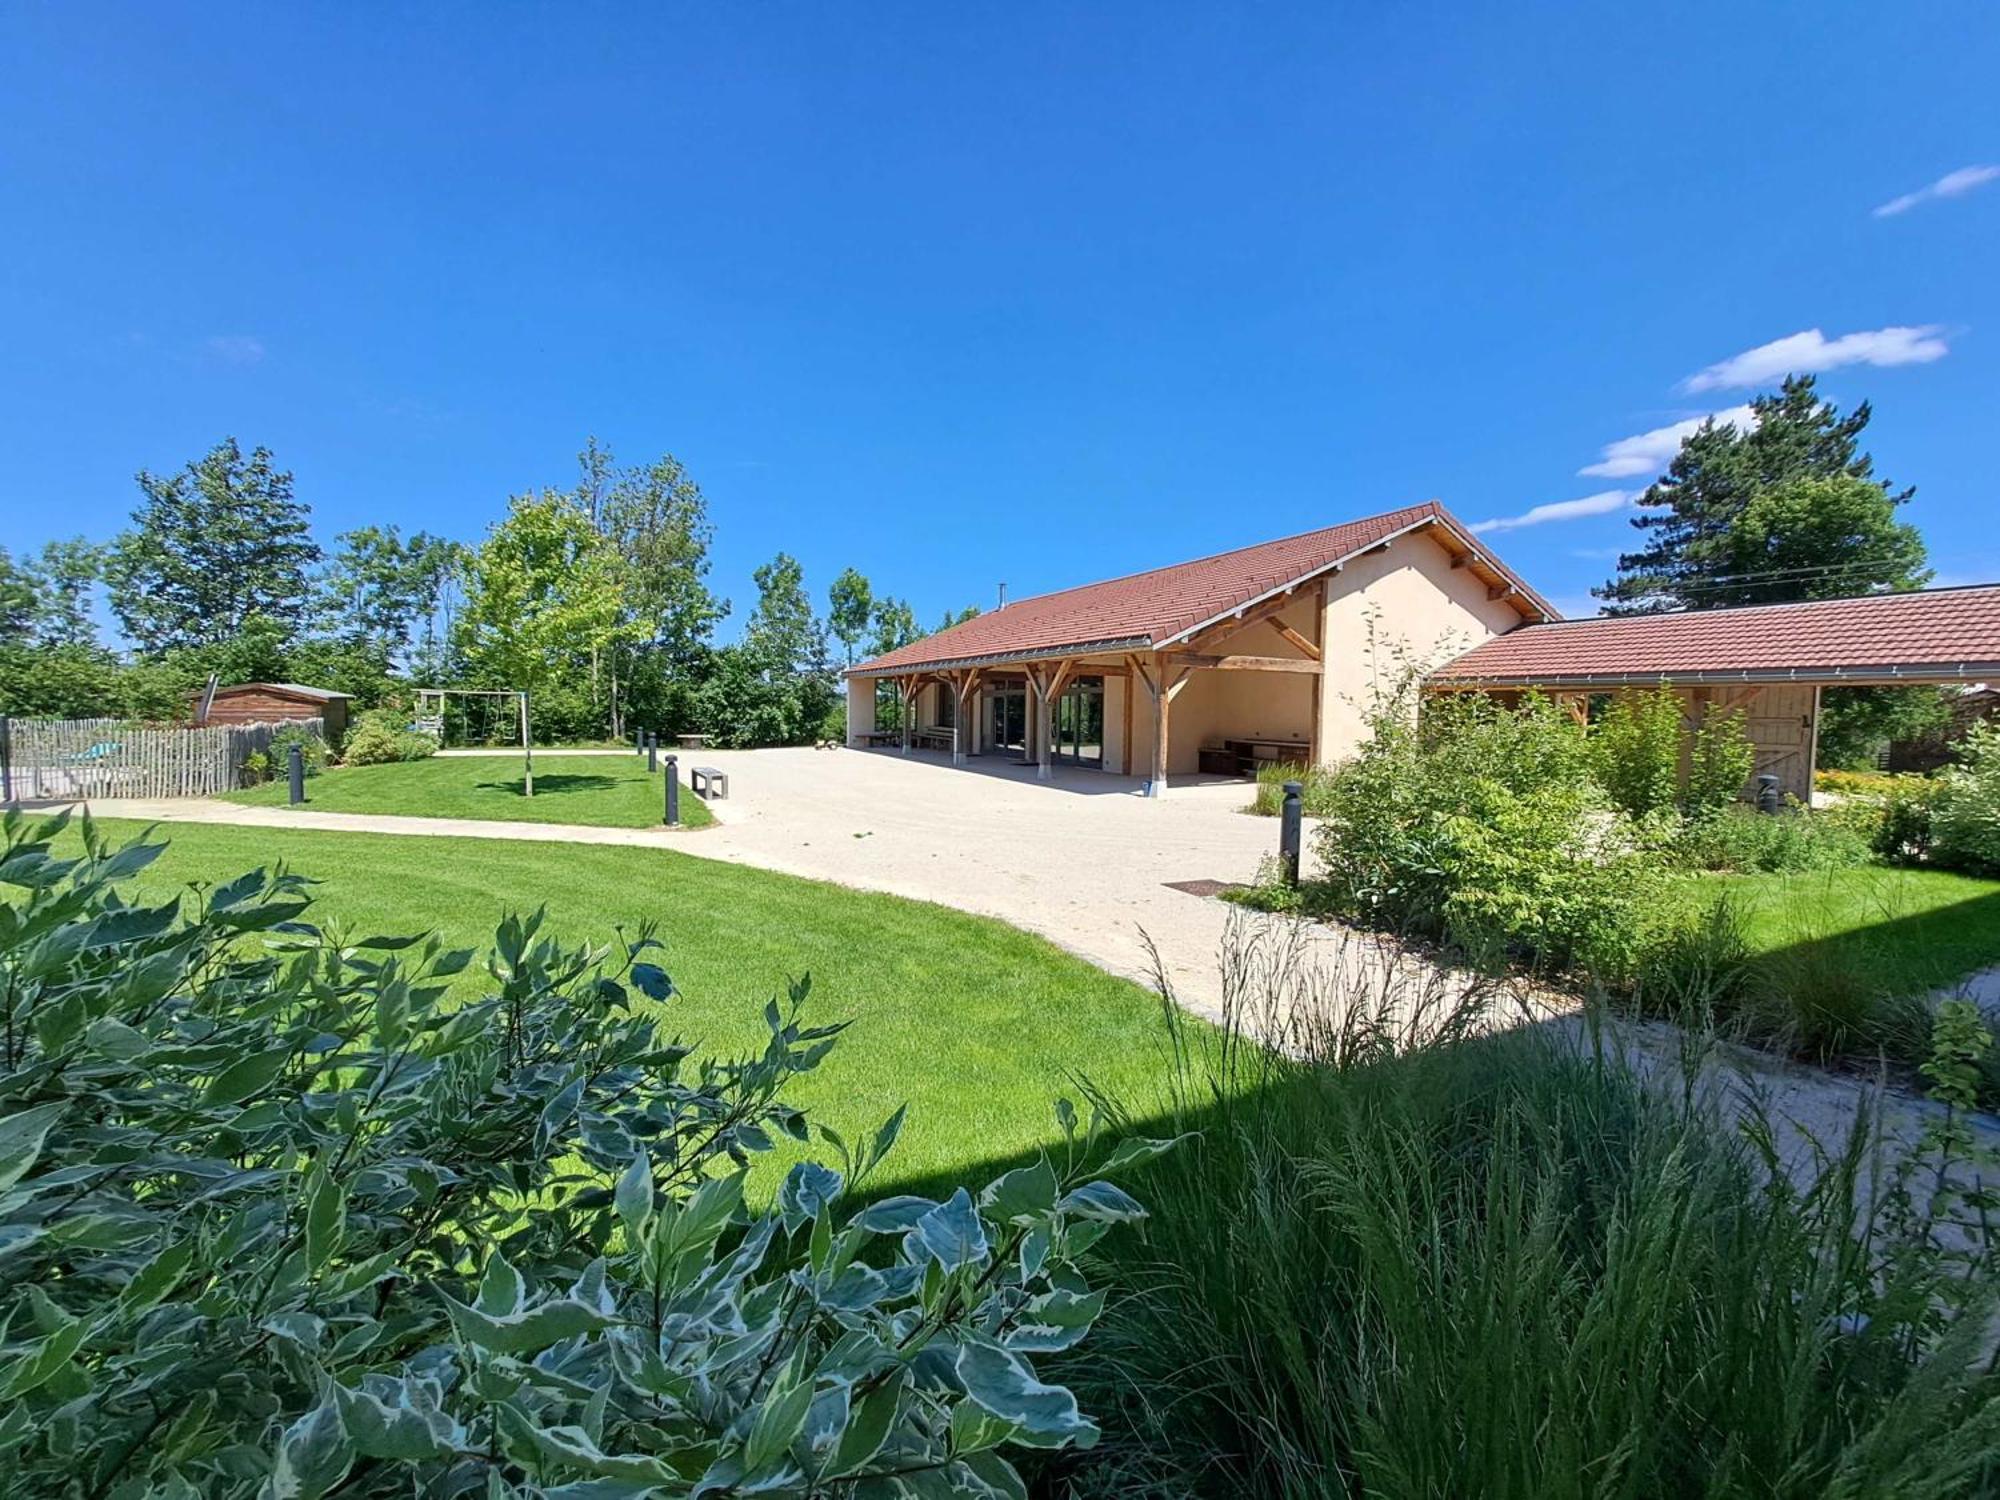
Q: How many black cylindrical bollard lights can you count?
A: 6